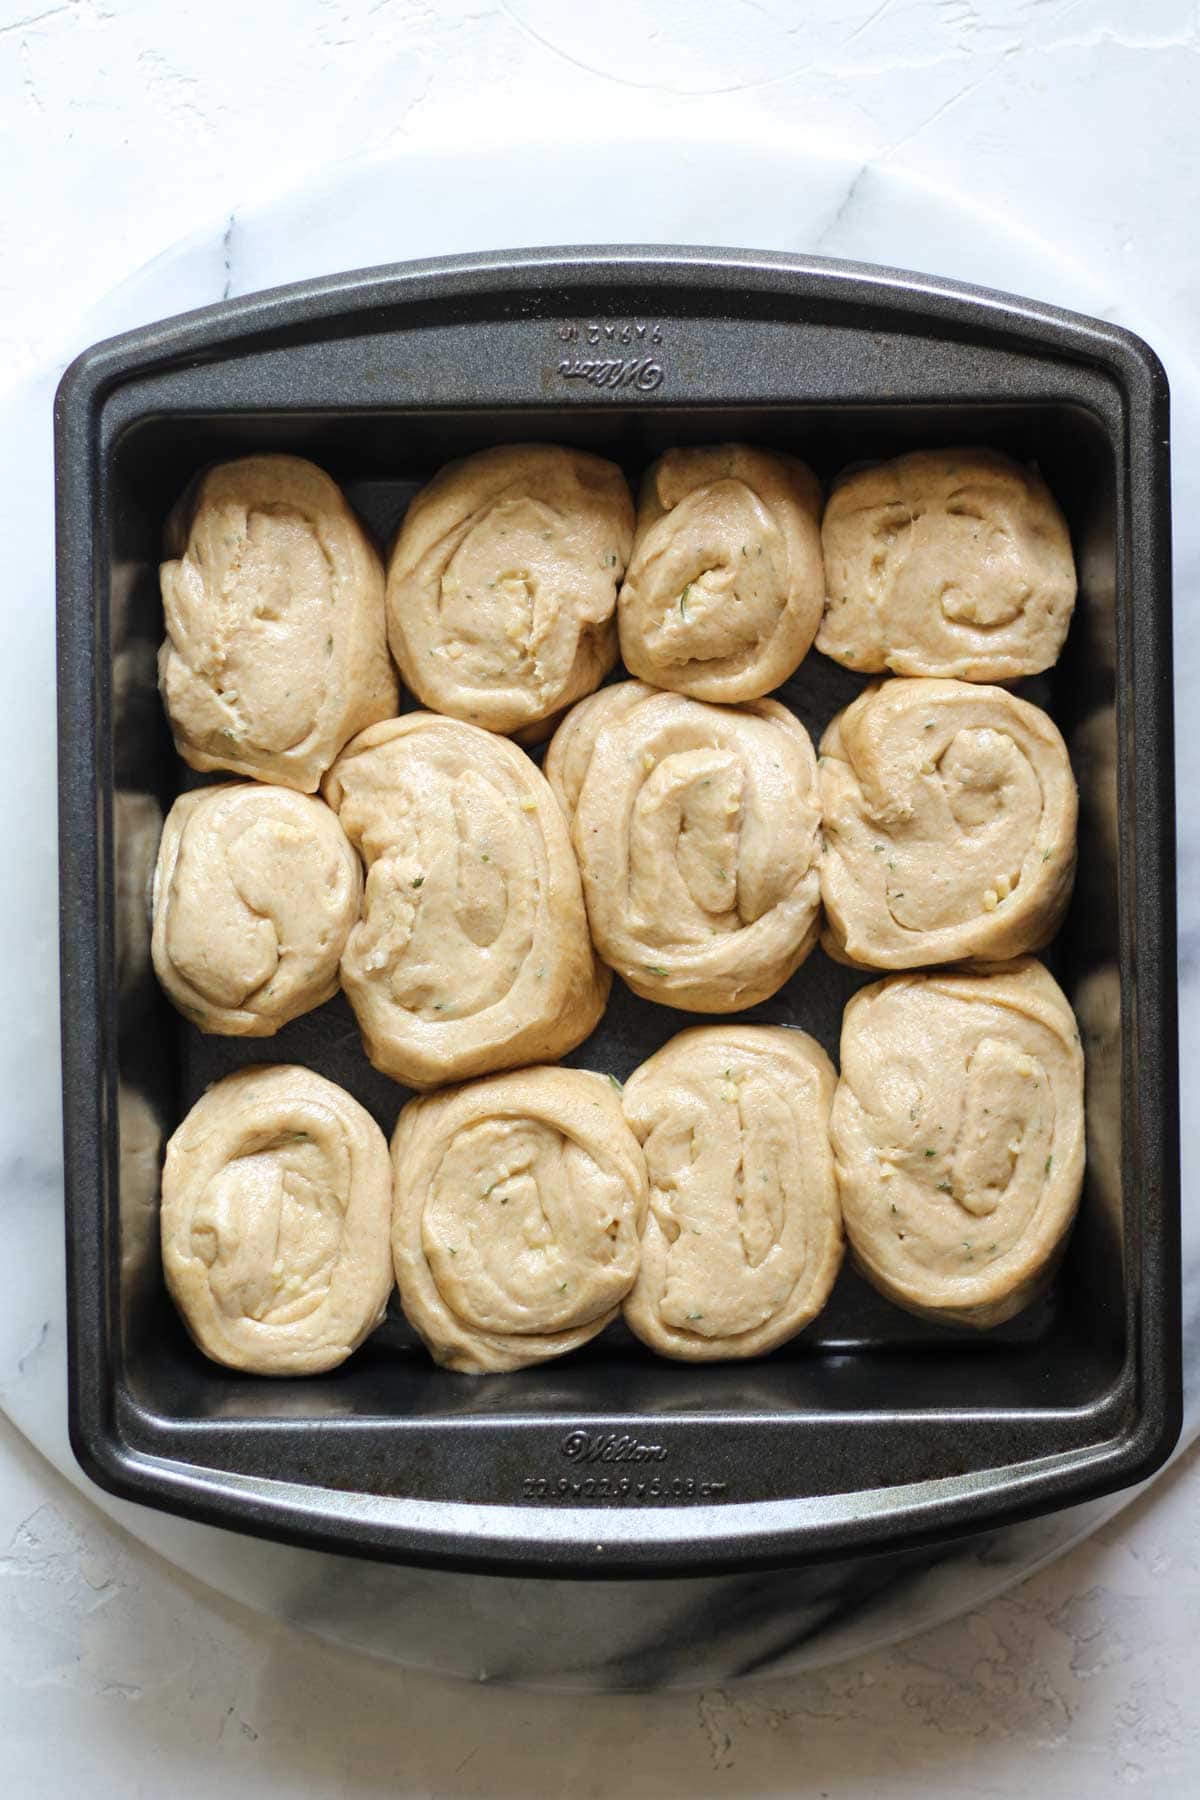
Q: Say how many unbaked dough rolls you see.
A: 12